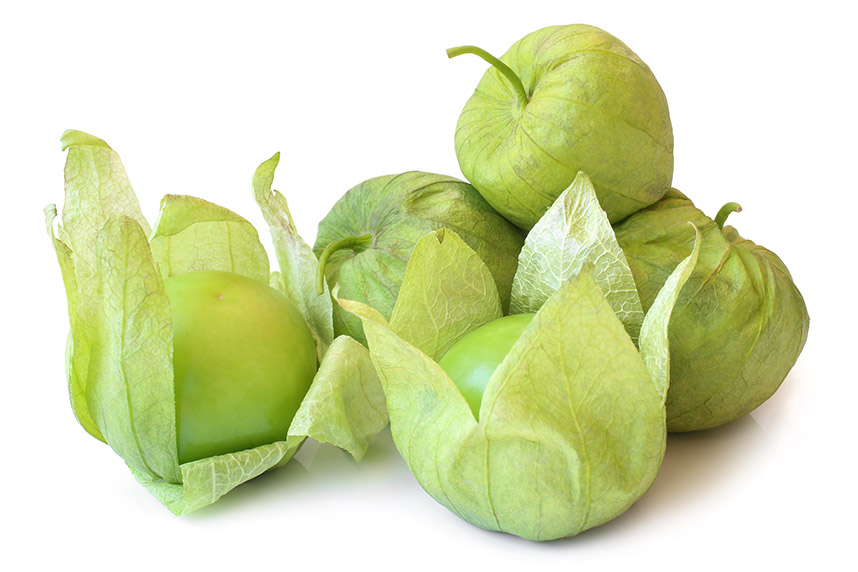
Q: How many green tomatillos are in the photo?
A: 5